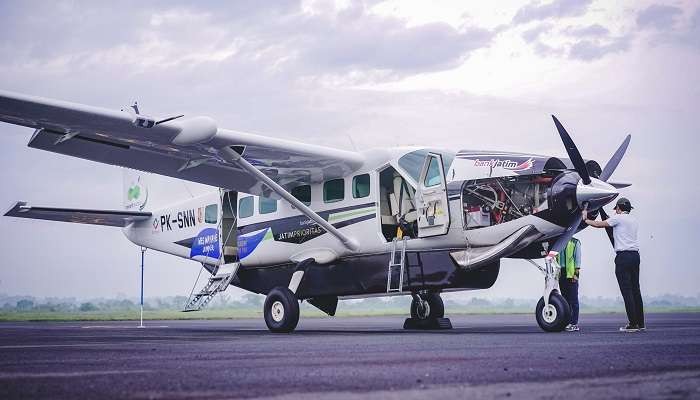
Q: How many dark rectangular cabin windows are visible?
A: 6